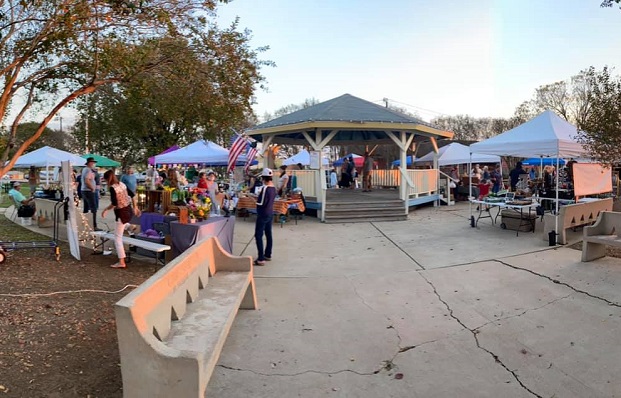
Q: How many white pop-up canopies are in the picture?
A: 5